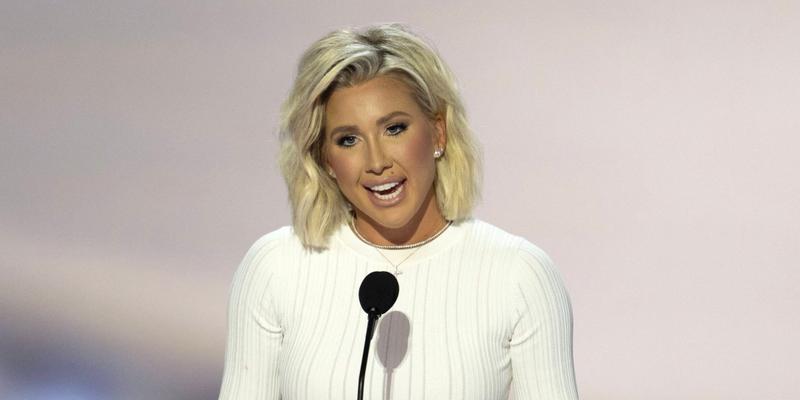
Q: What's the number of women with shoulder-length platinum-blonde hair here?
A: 1